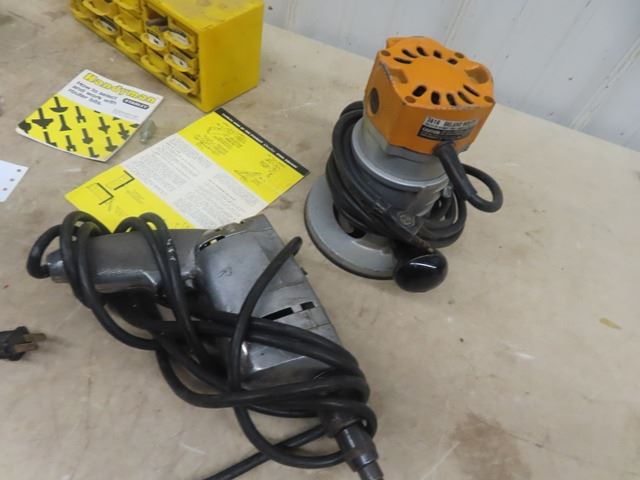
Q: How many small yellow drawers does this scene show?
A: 11